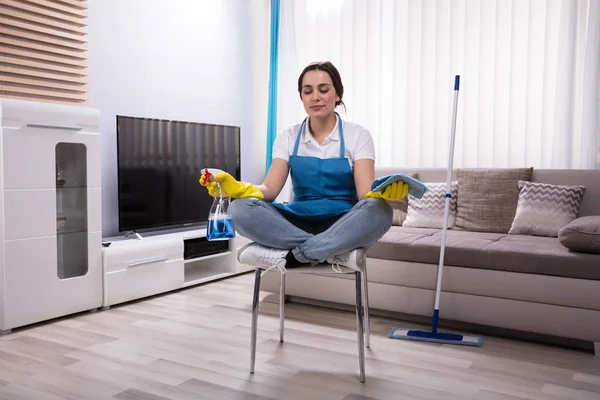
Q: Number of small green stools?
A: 0